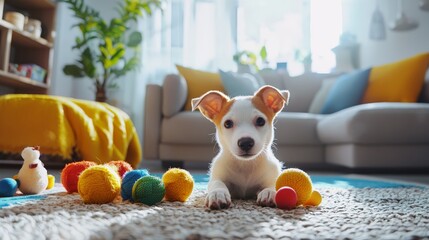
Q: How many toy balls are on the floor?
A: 10